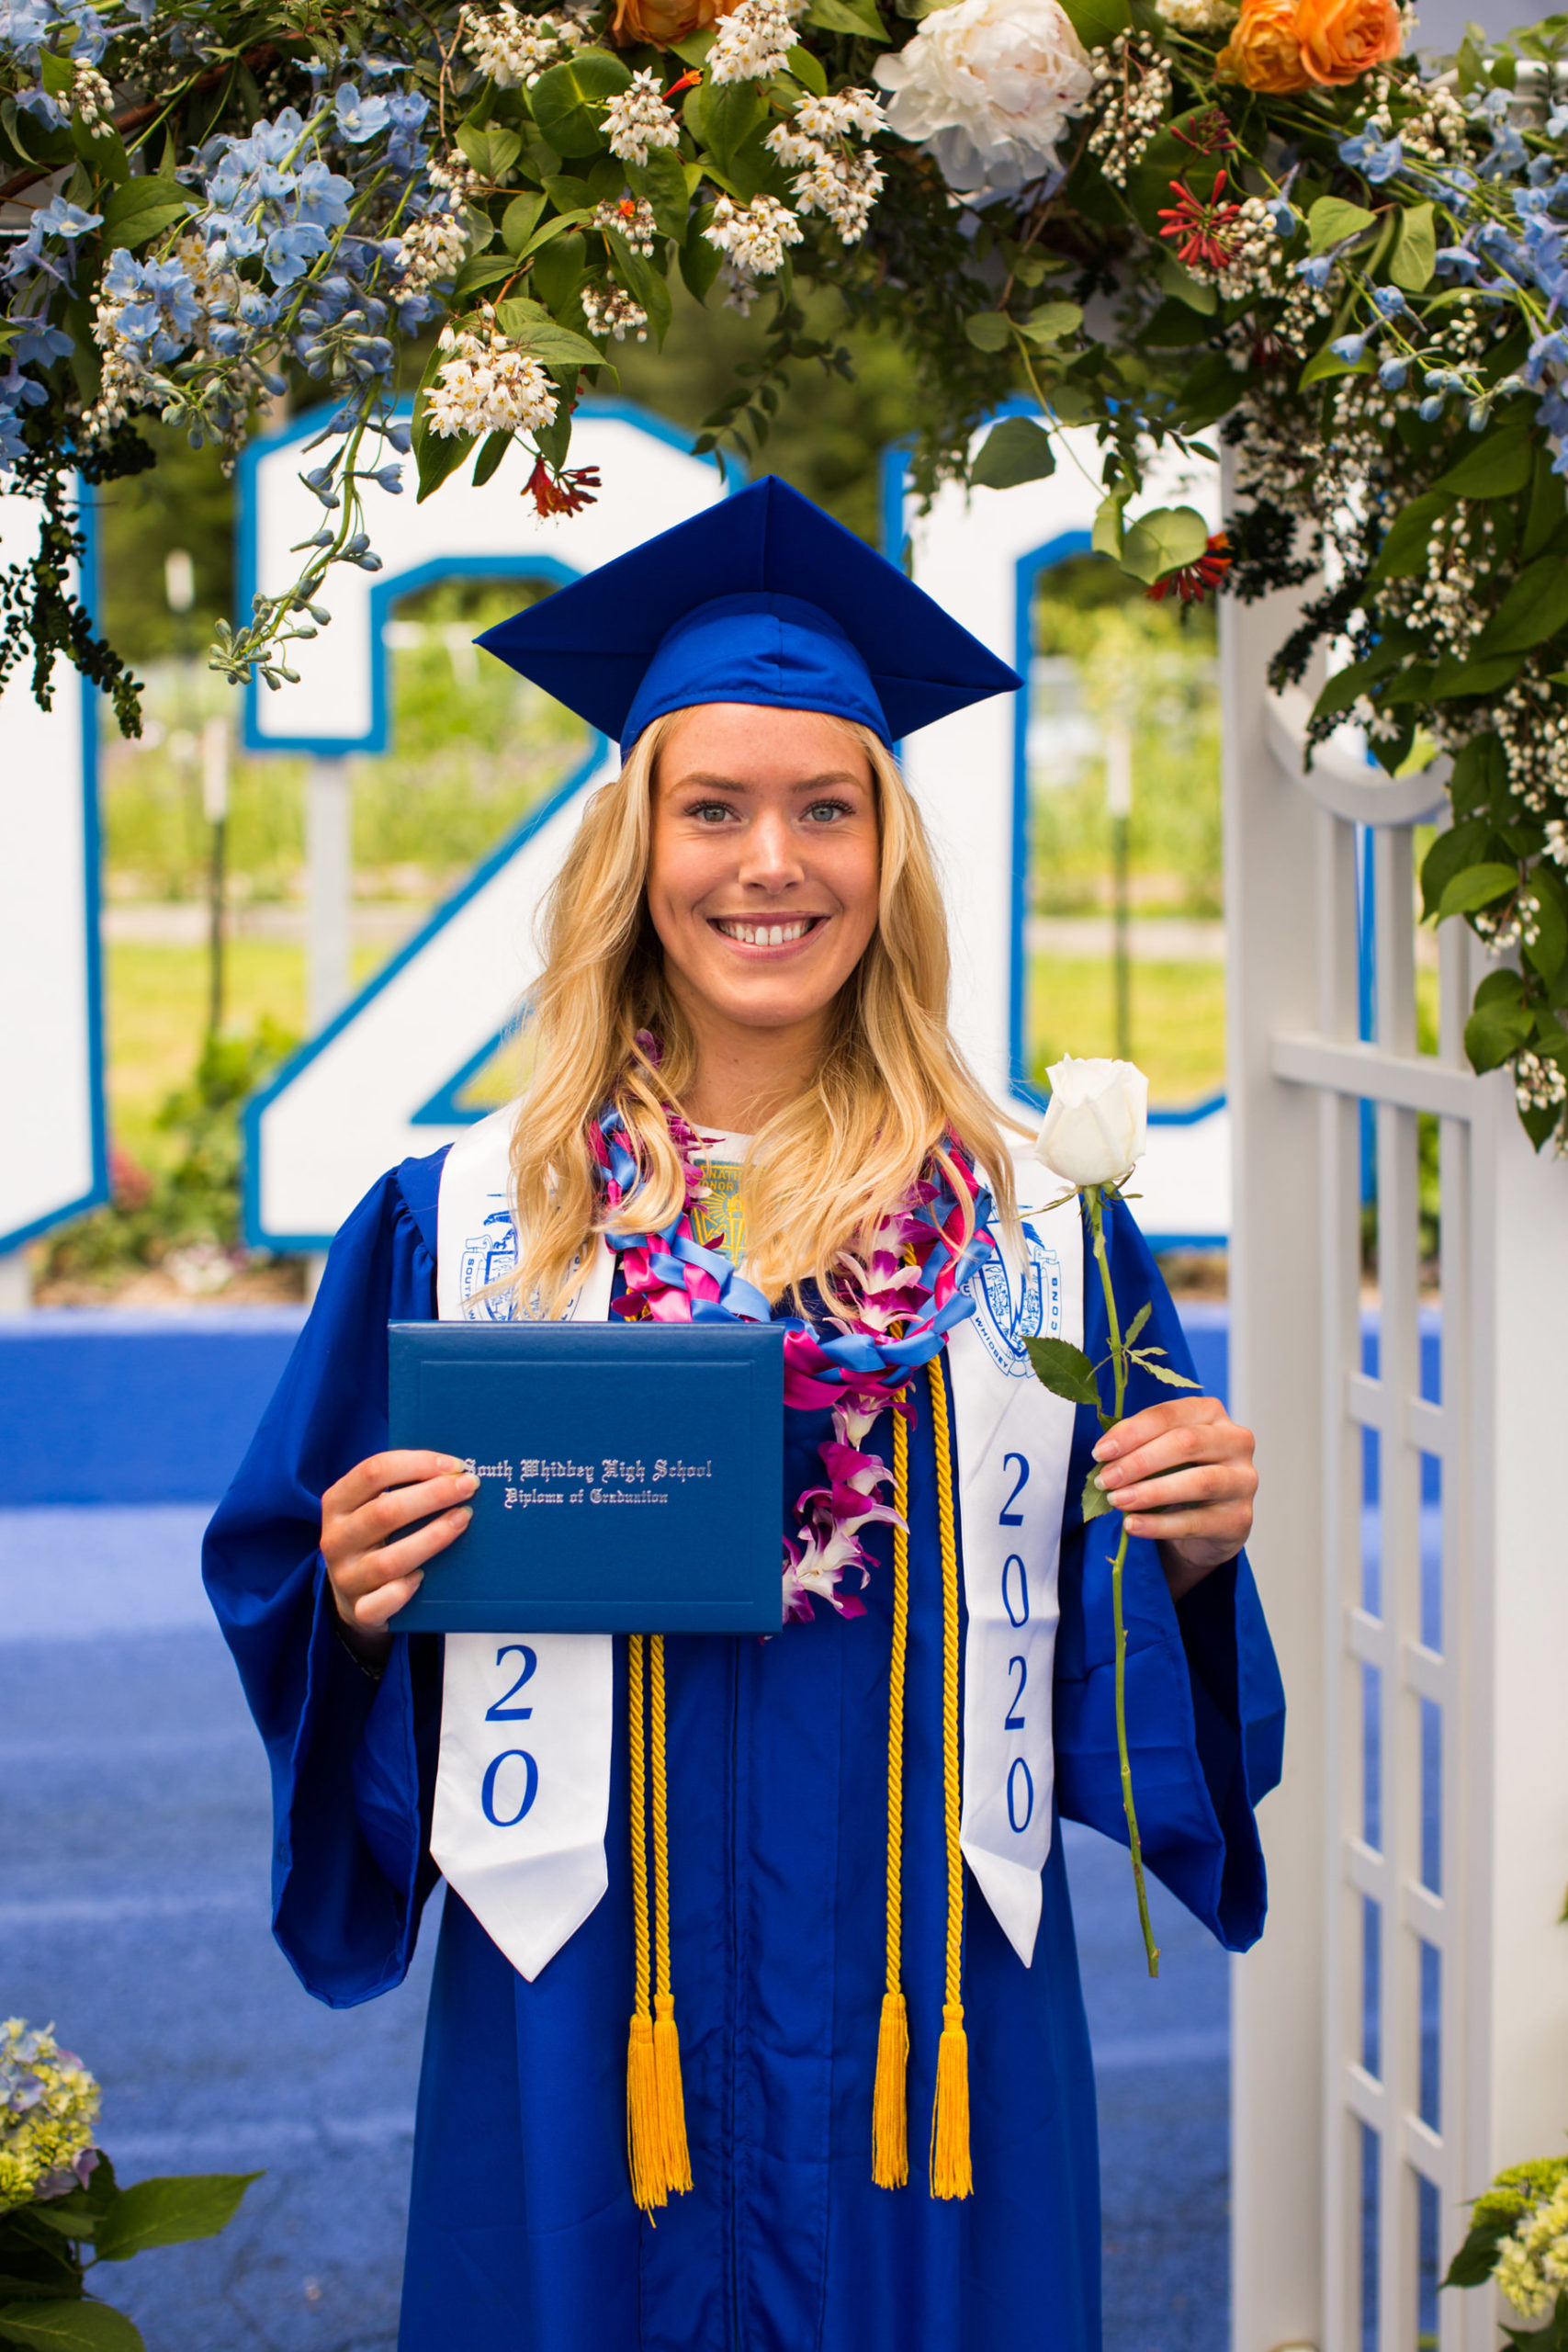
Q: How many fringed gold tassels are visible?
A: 4